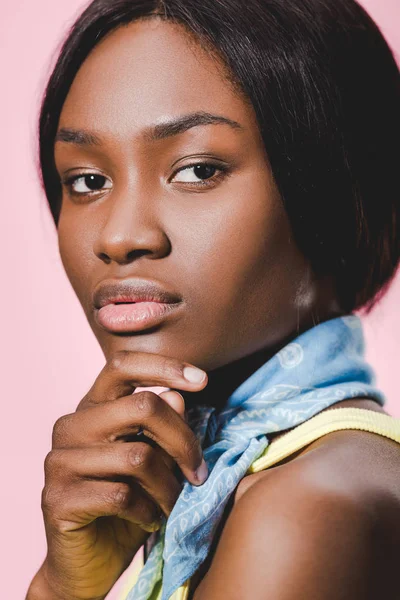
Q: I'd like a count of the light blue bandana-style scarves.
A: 1